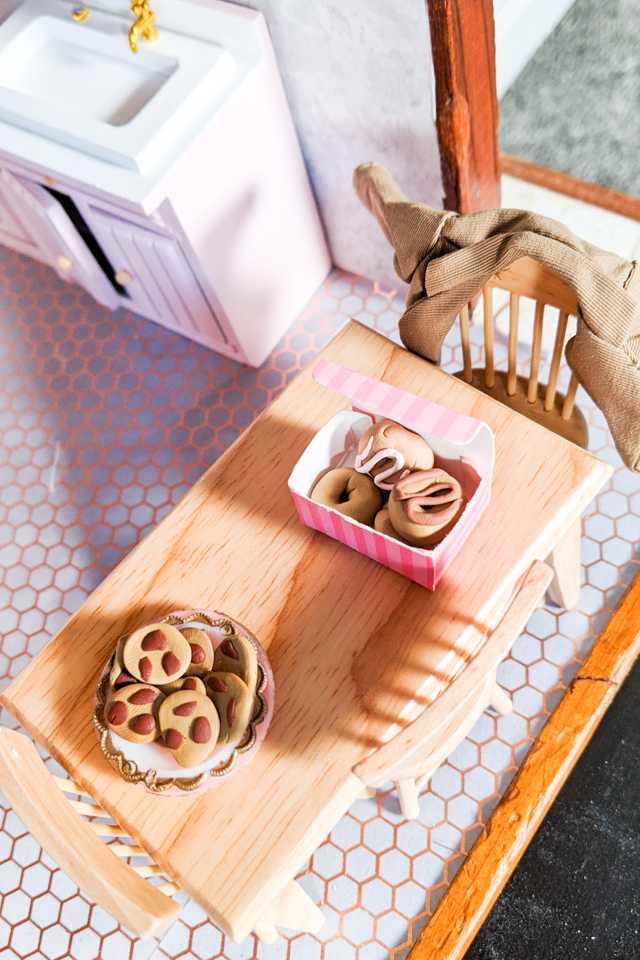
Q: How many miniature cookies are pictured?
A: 8